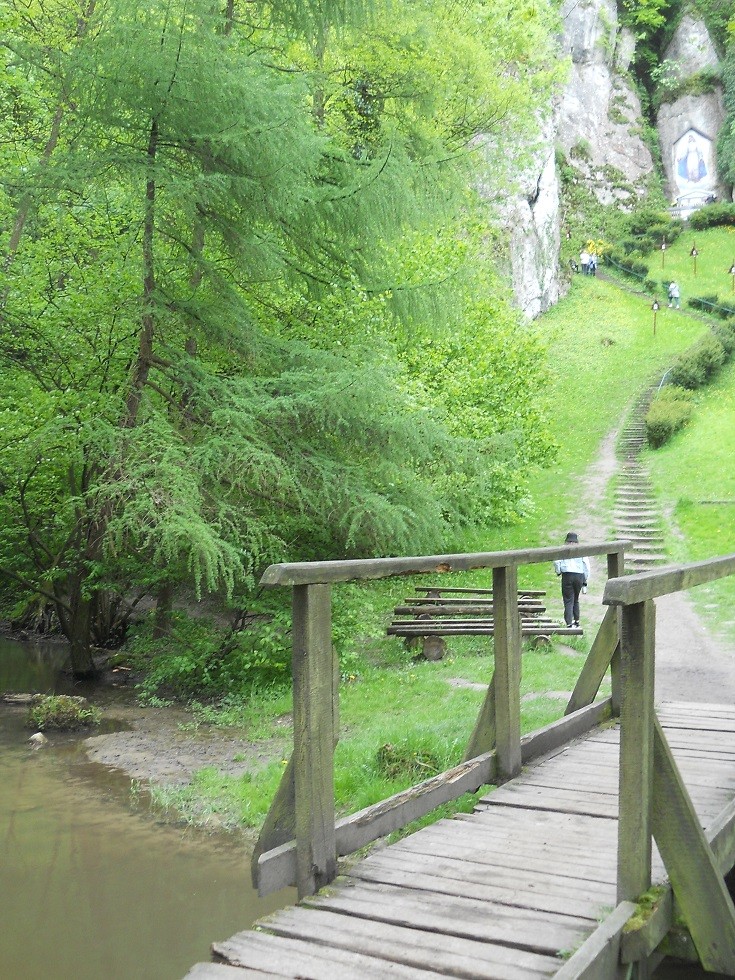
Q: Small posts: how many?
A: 4